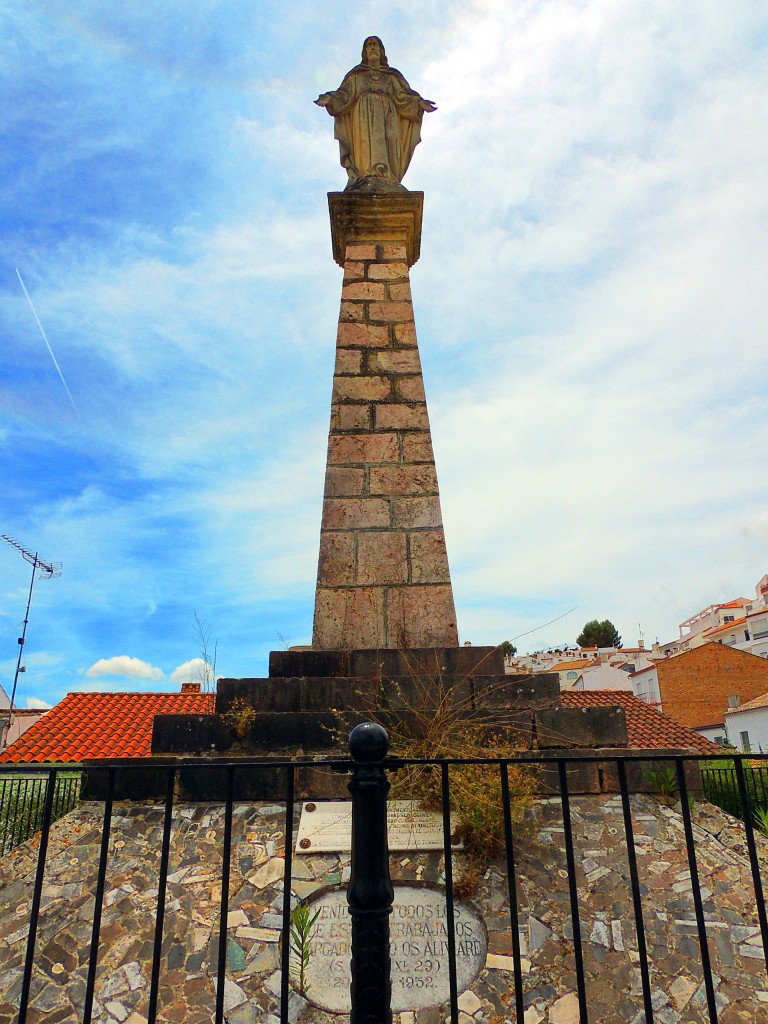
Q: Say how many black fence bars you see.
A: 11